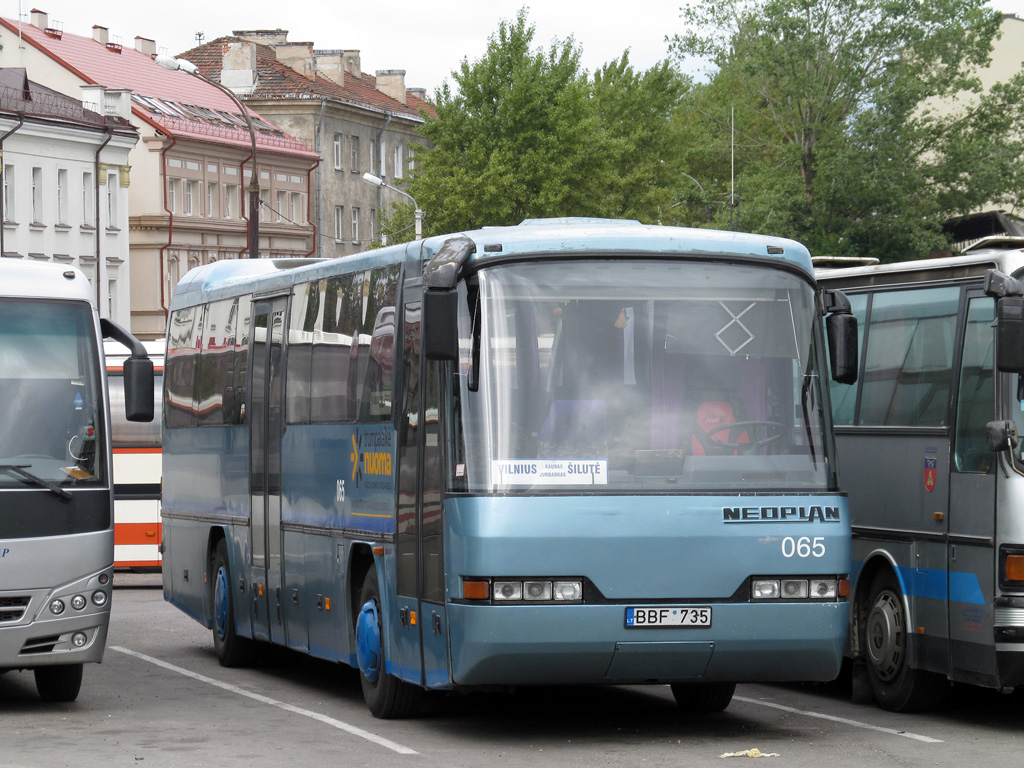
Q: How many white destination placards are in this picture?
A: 1